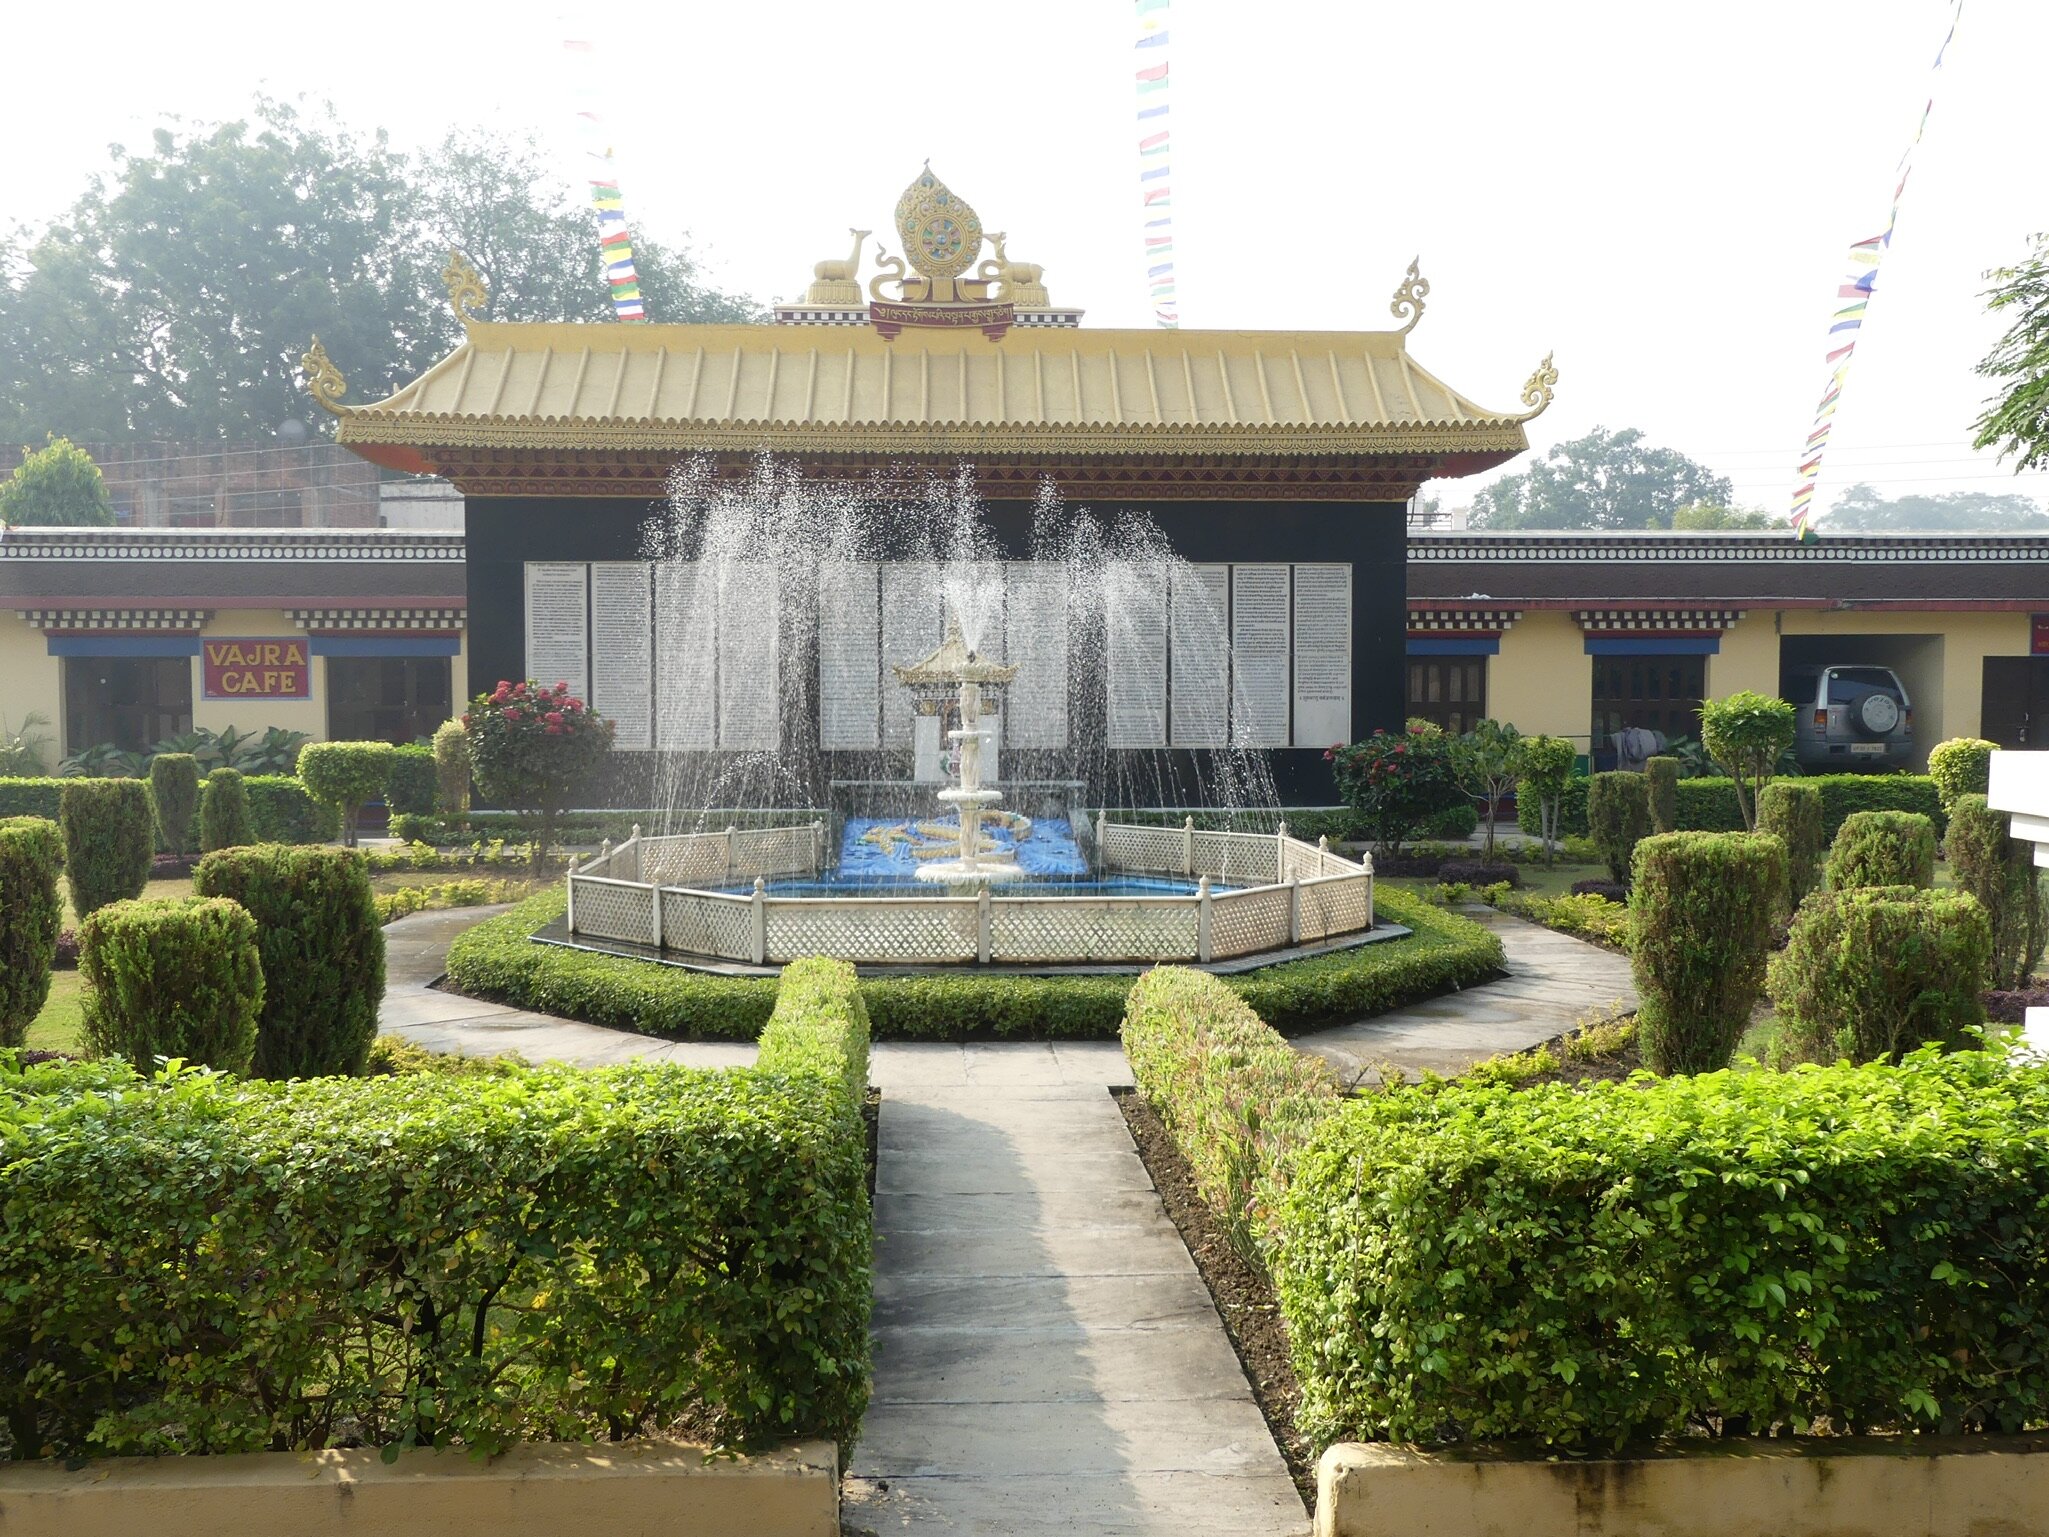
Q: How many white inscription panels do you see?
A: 12